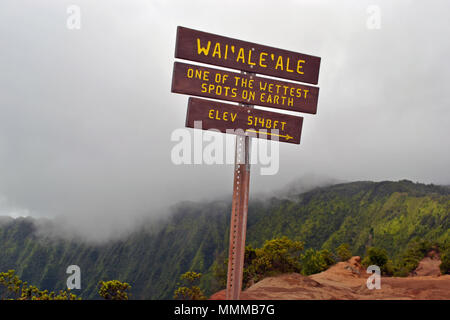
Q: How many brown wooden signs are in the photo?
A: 3